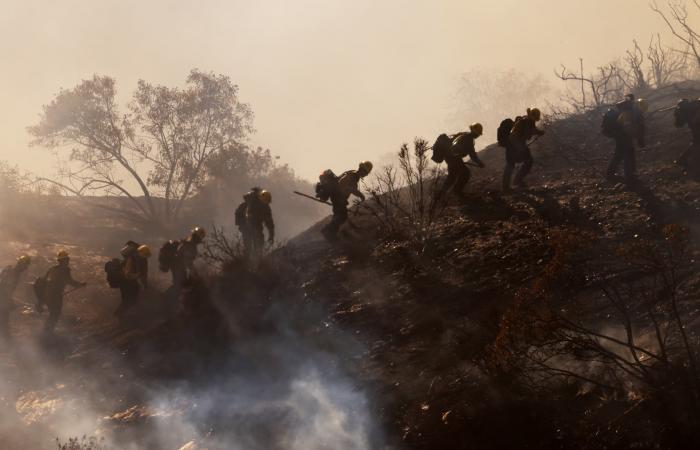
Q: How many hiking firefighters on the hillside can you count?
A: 10